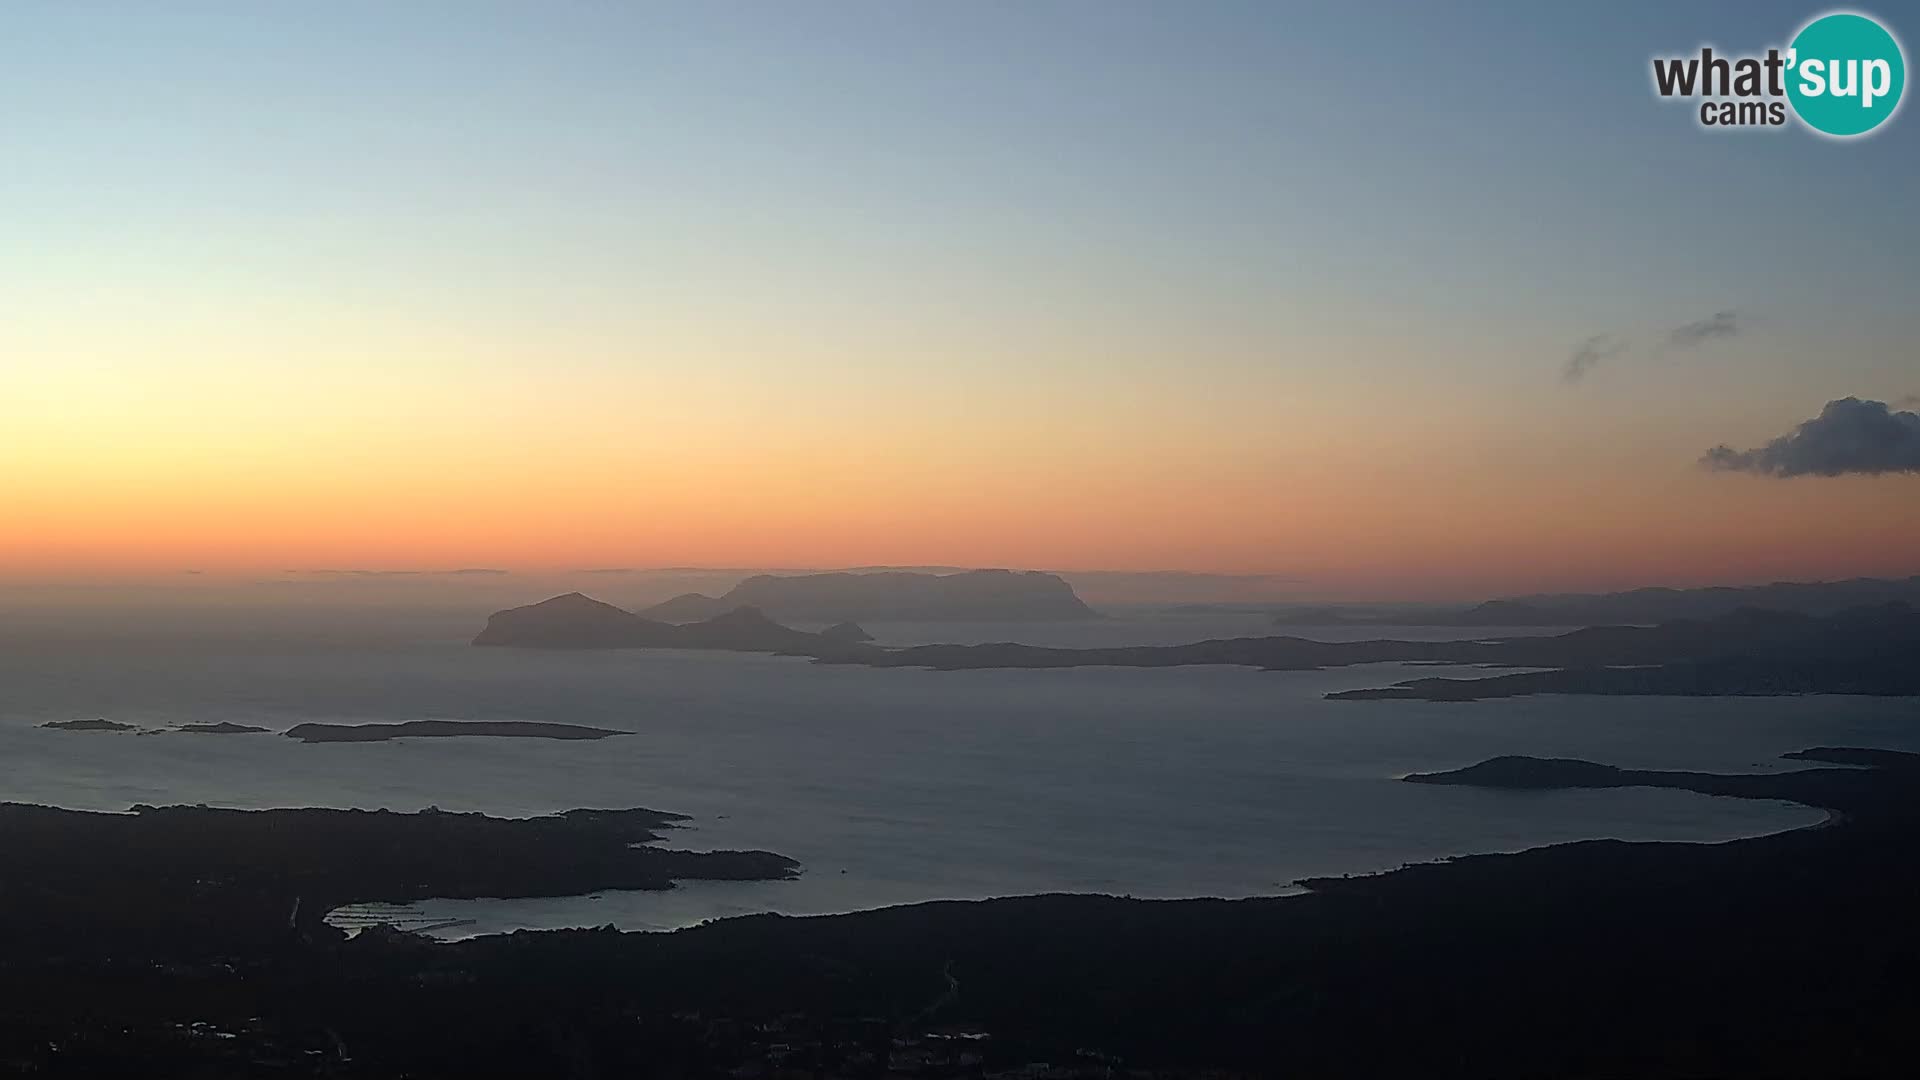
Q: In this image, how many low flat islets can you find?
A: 3